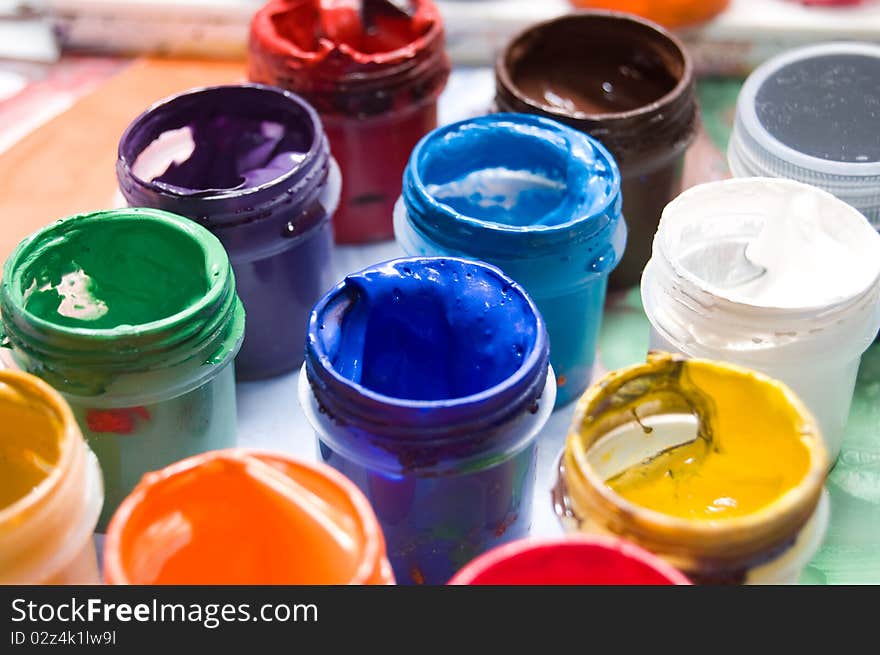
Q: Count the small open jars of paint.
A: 11